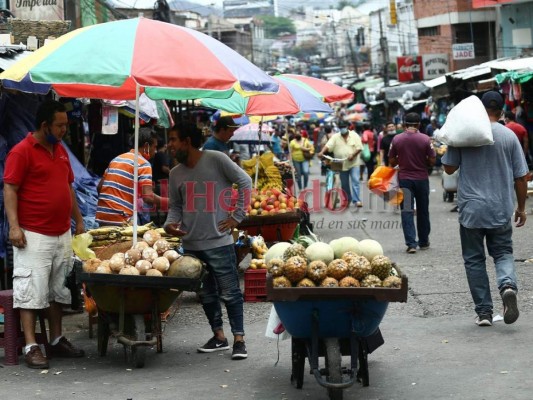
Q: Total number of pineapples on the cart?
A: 14